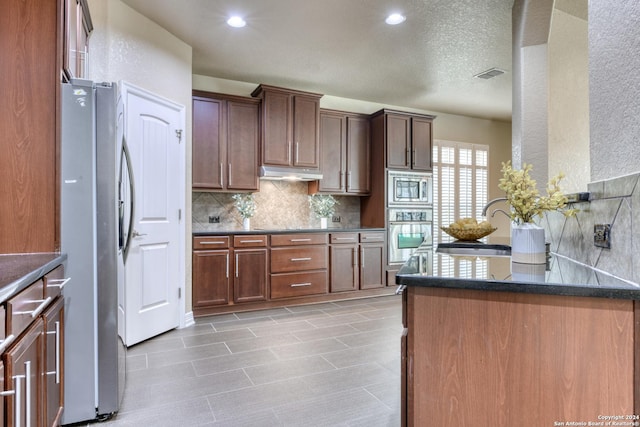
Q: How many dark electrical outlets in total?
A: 3